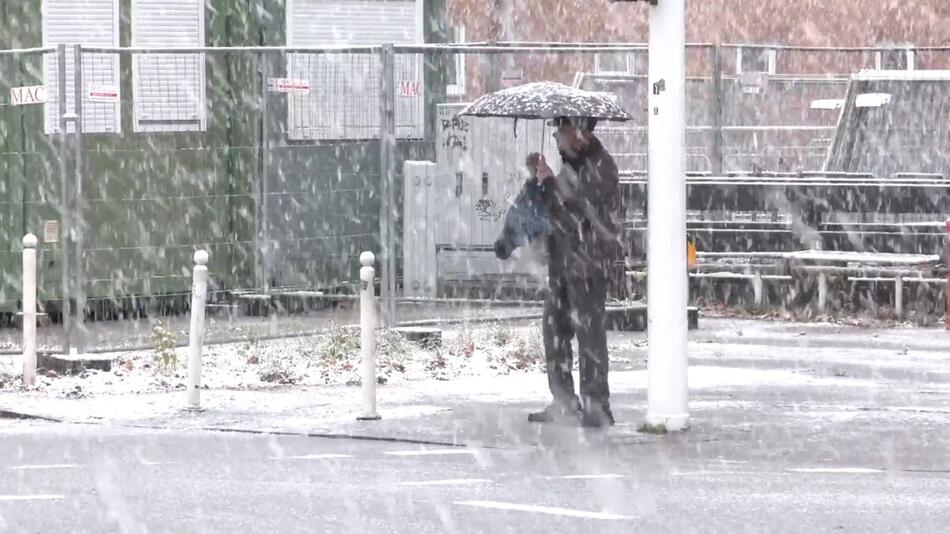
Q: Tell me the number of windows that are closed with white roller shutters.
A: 3